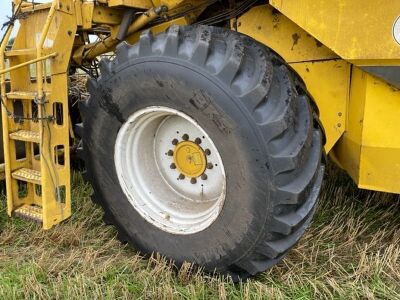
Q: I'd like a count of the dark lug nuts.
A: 10